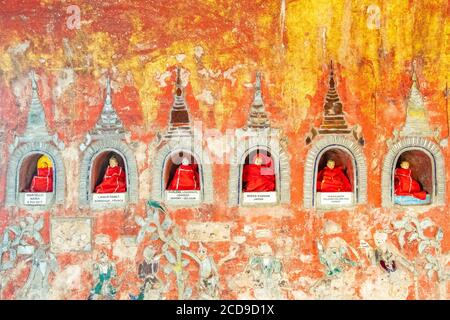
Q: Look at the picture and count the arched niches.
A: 6